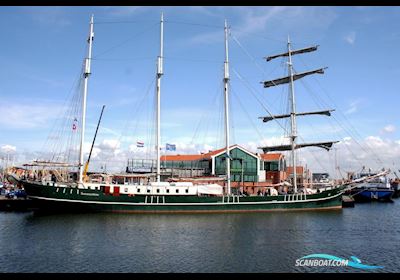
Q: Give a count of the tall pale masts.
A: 4